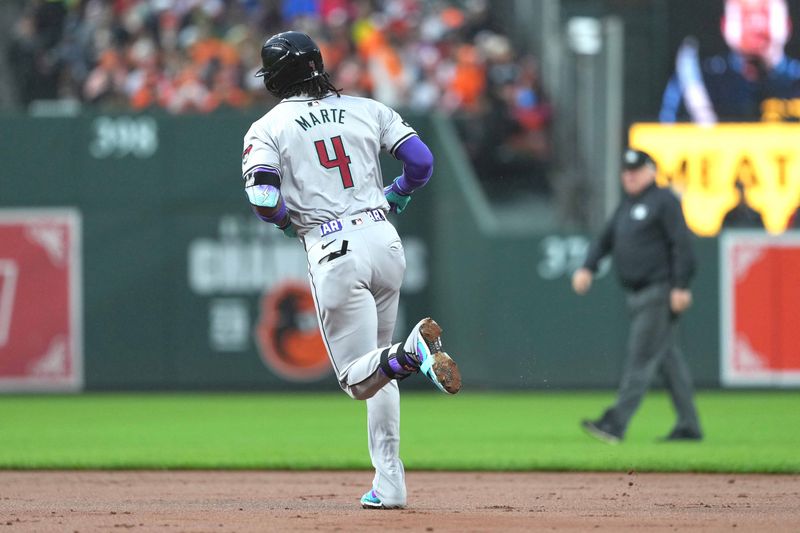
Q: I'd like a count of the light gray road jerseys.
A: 1